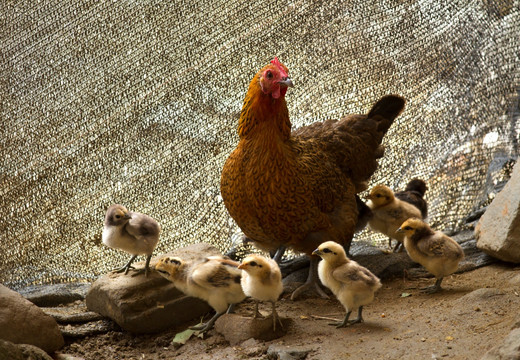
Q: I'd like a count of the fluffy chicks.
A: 7